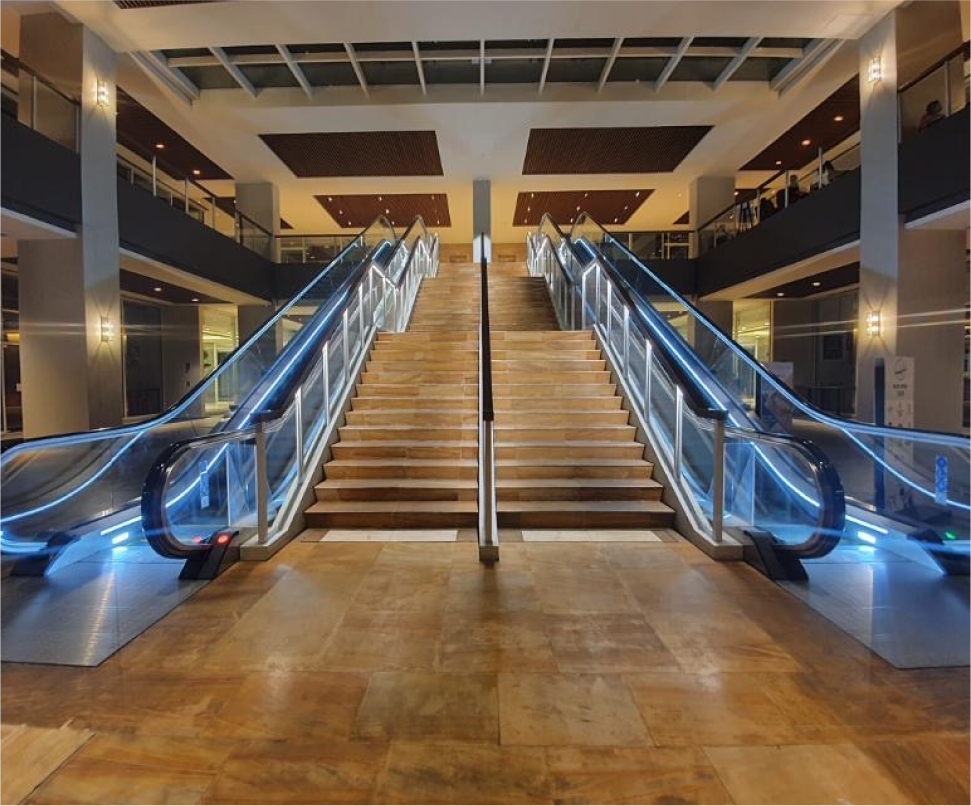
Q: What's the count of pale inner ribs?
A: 9